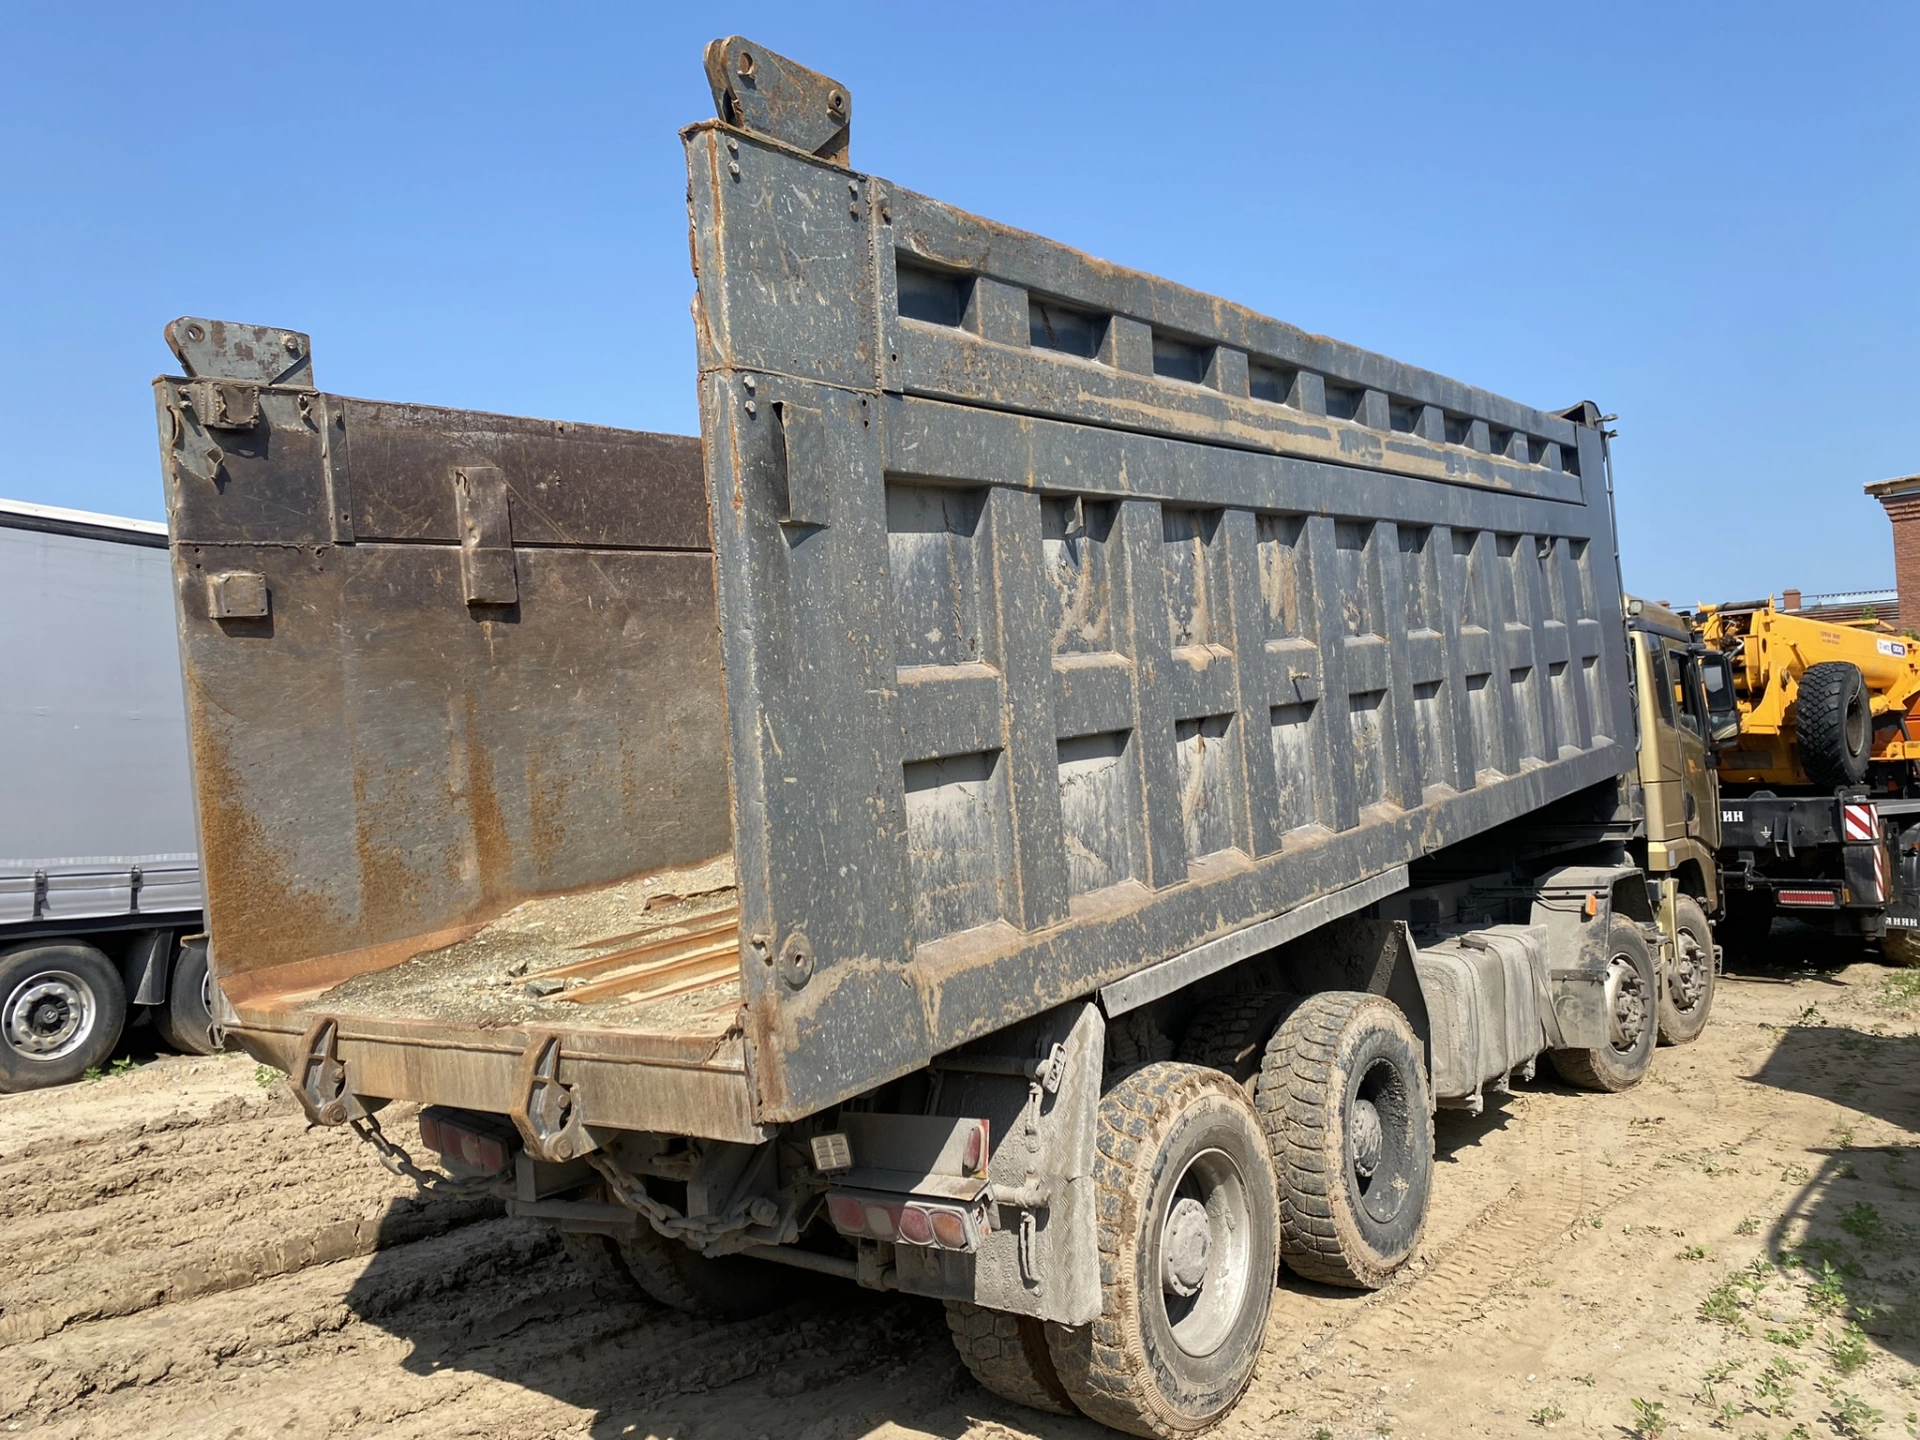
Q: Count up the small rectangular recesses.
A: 10